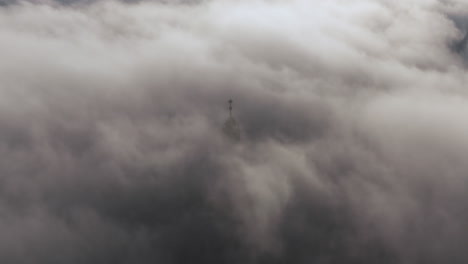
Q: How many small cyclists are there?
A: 0